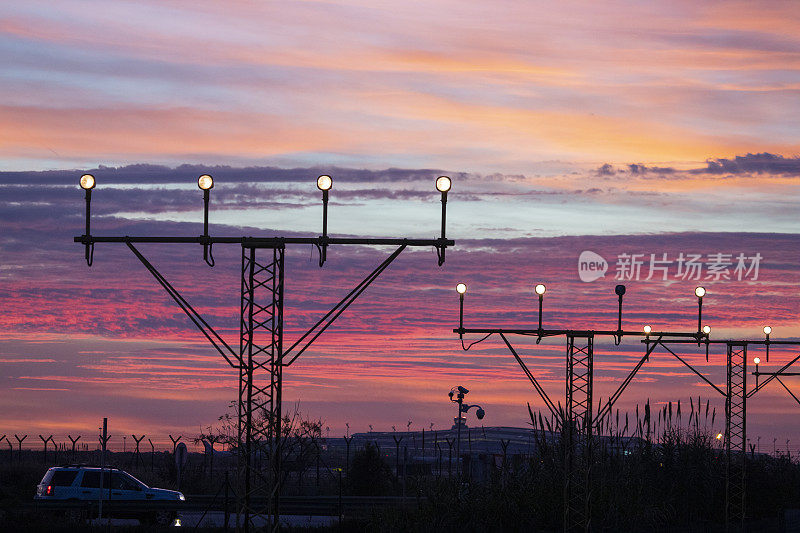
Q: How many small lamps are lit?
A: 11